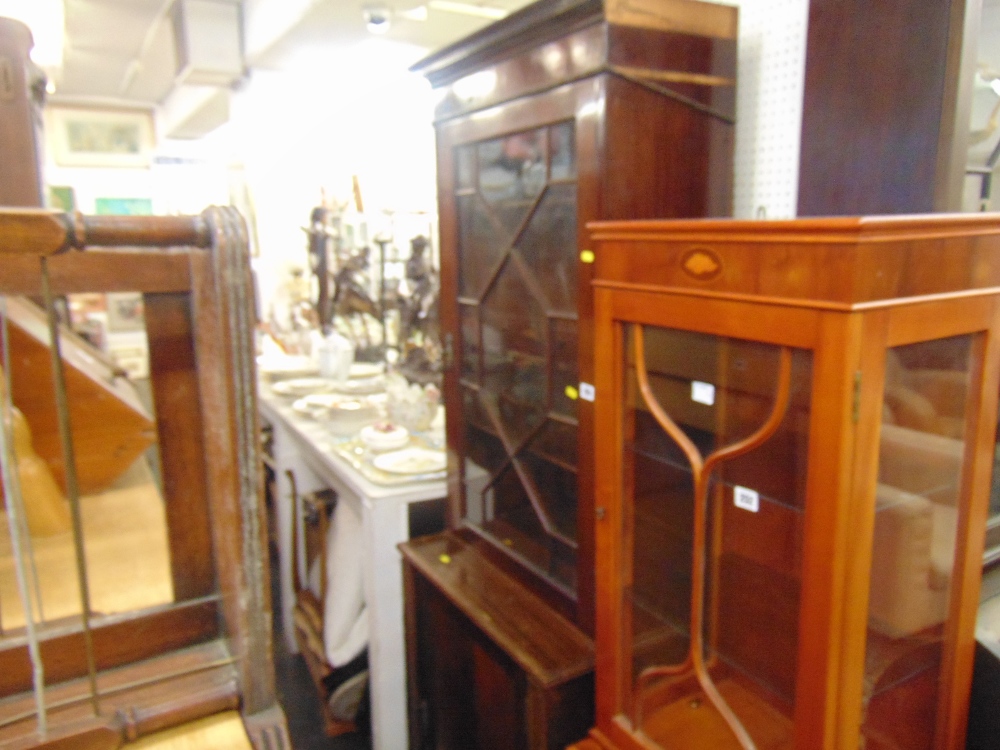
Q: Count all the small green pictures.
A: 2